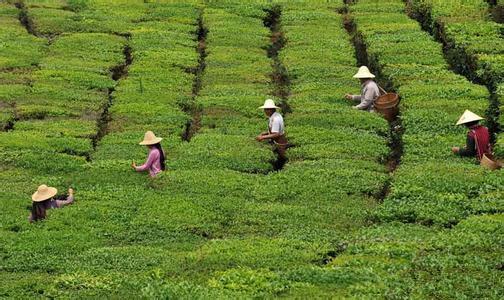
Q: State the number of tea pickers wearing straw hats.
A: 5